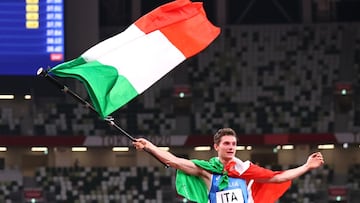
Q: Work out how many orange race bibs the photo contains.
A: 0